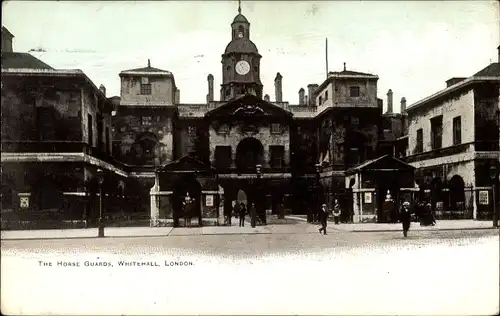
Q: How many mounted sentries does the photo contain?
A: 2